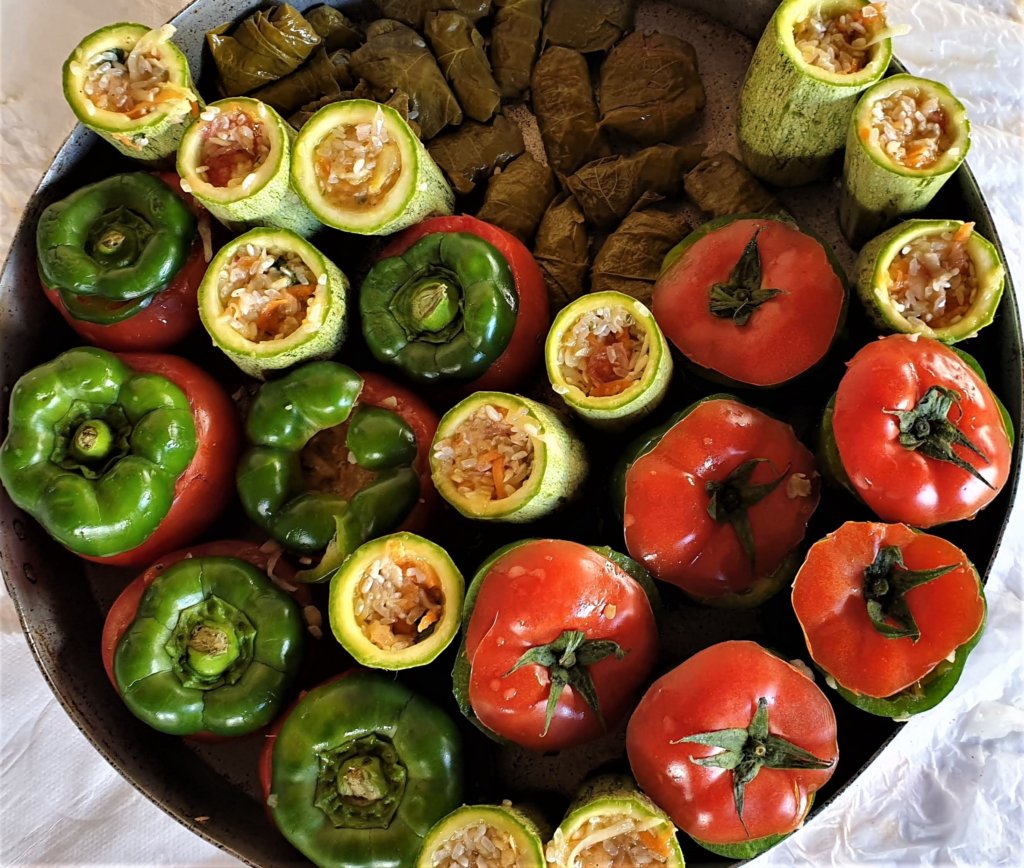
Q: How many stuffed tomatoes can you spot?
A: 6